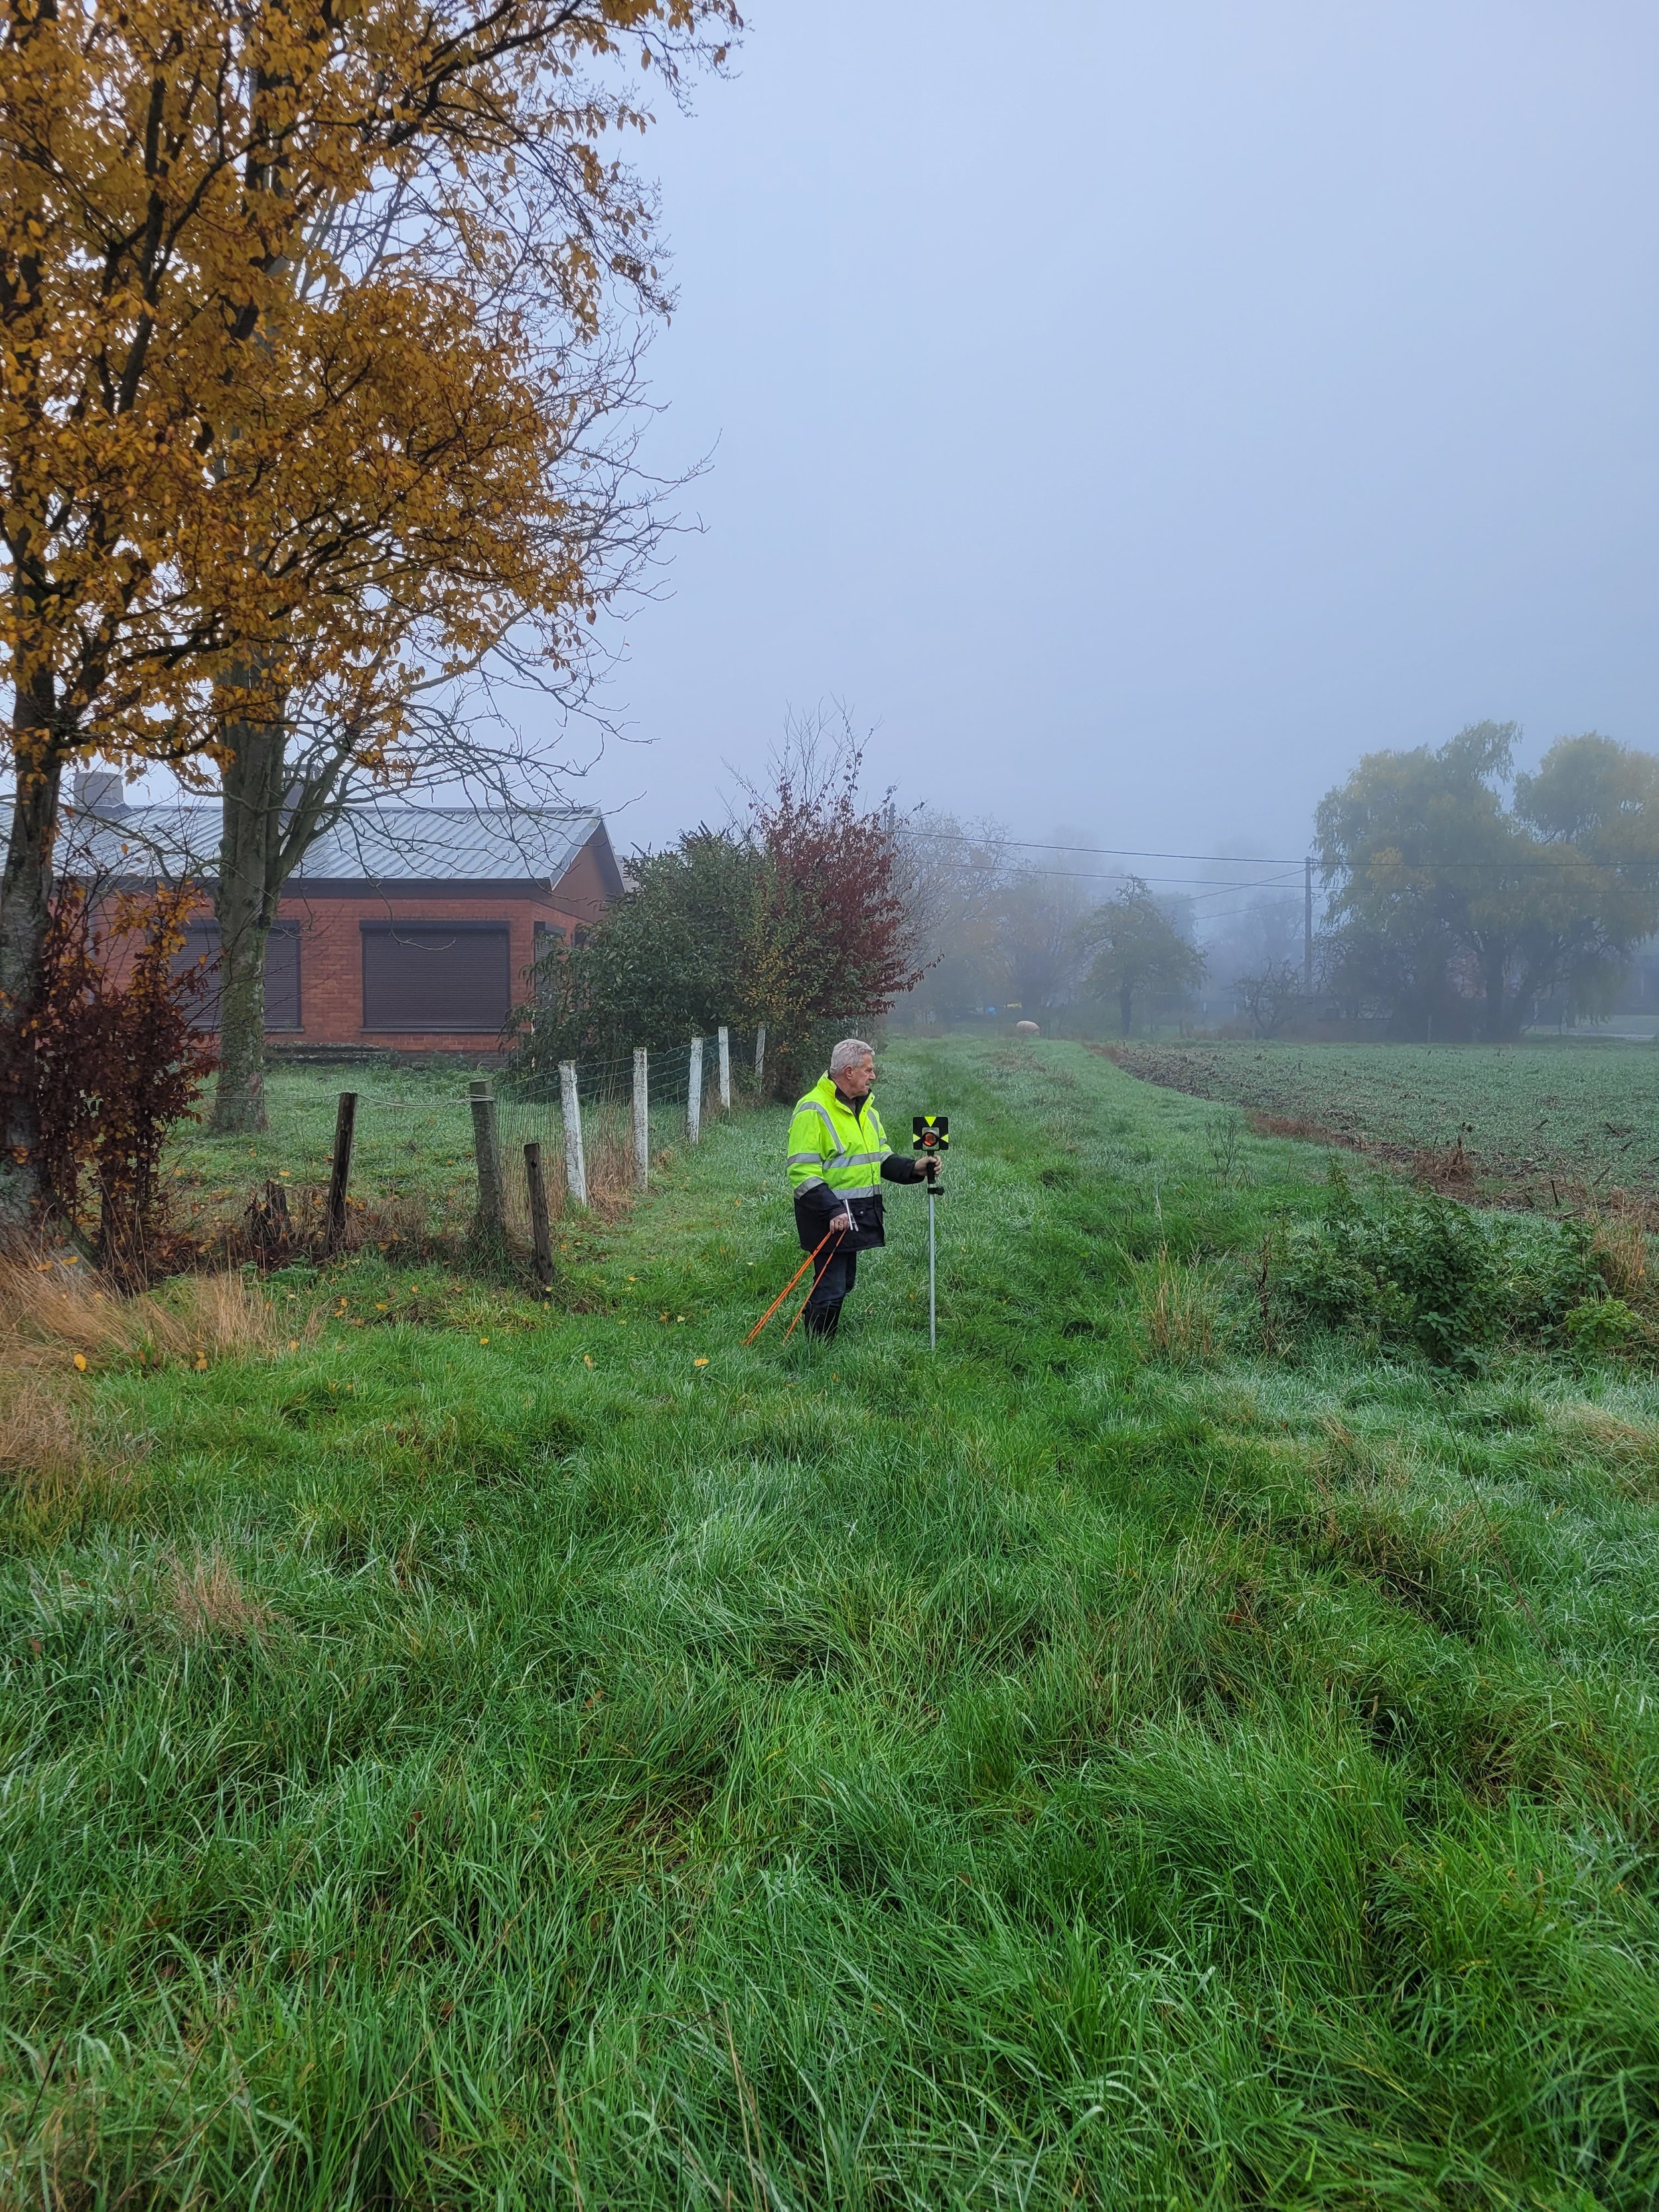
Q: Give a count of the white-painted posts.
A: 5